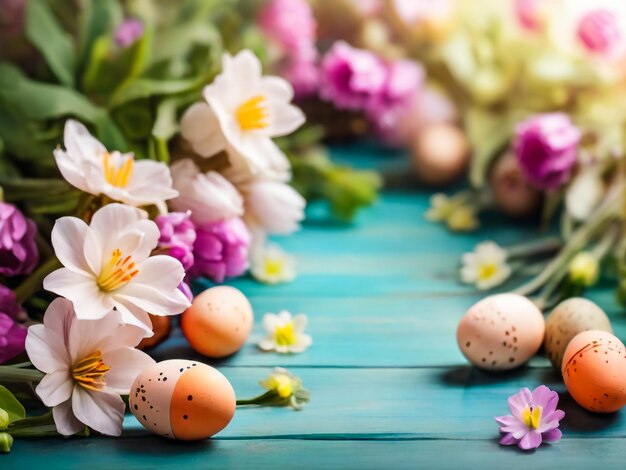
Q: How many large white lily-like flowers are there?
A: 4